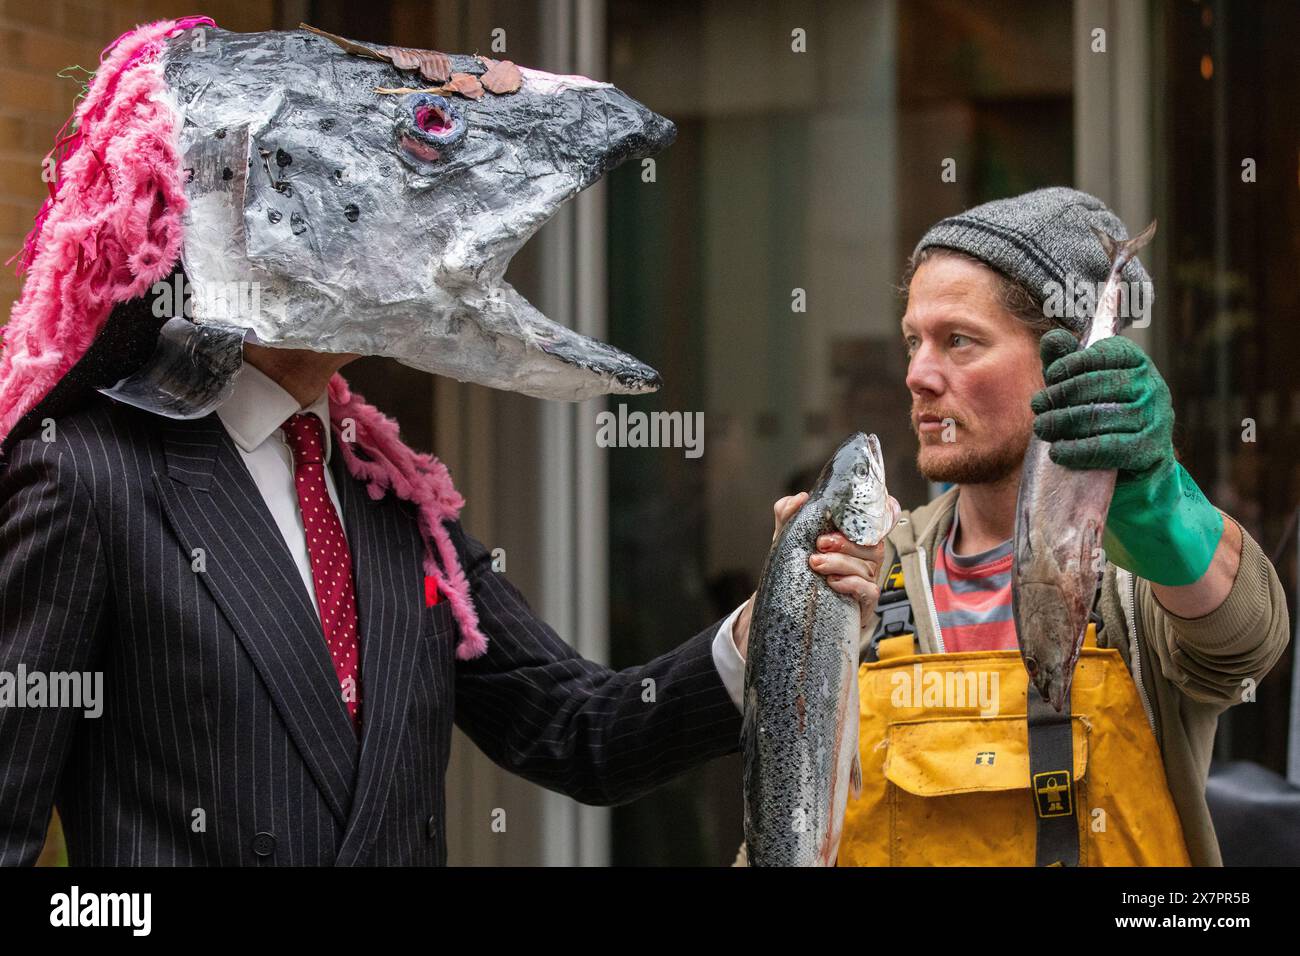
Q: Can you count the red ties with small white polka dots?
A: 1